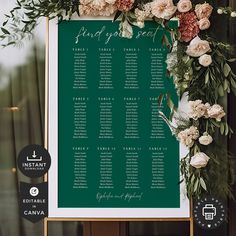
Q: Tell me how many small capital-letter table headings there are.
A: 12